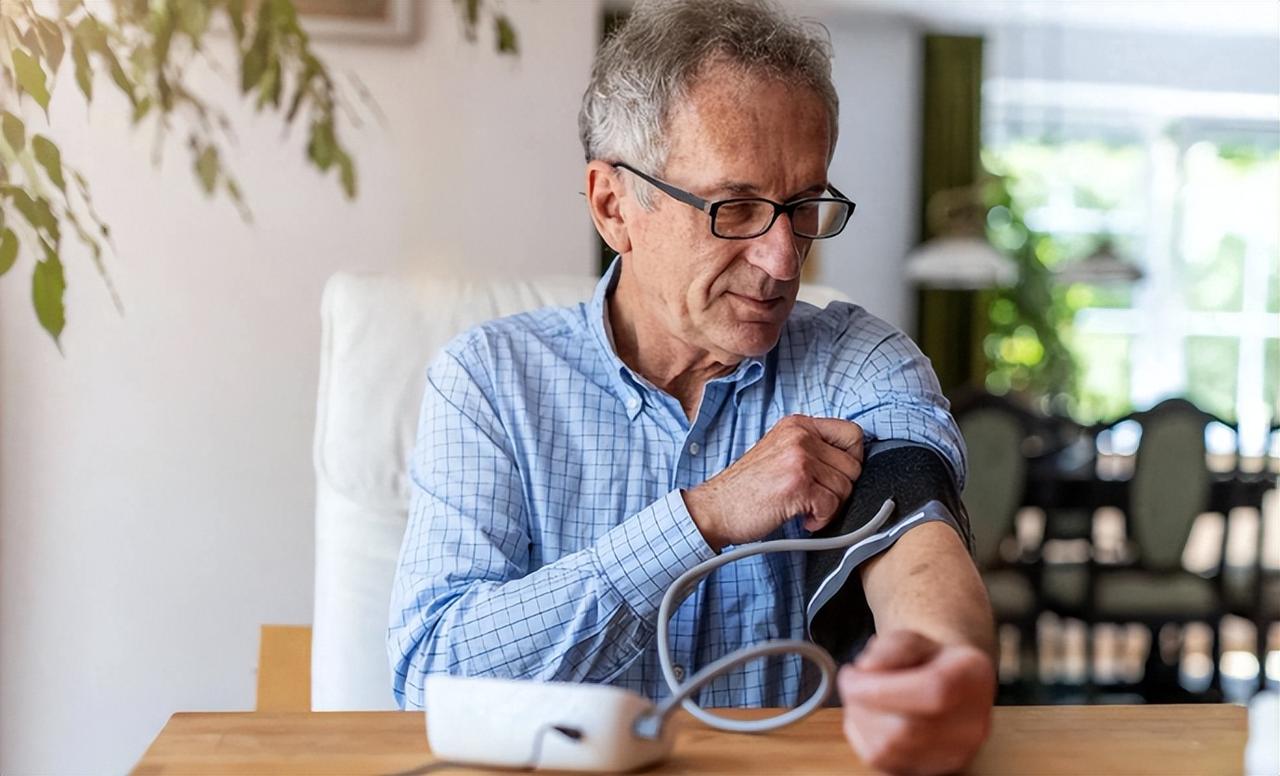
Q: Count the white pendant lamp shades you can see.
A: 2